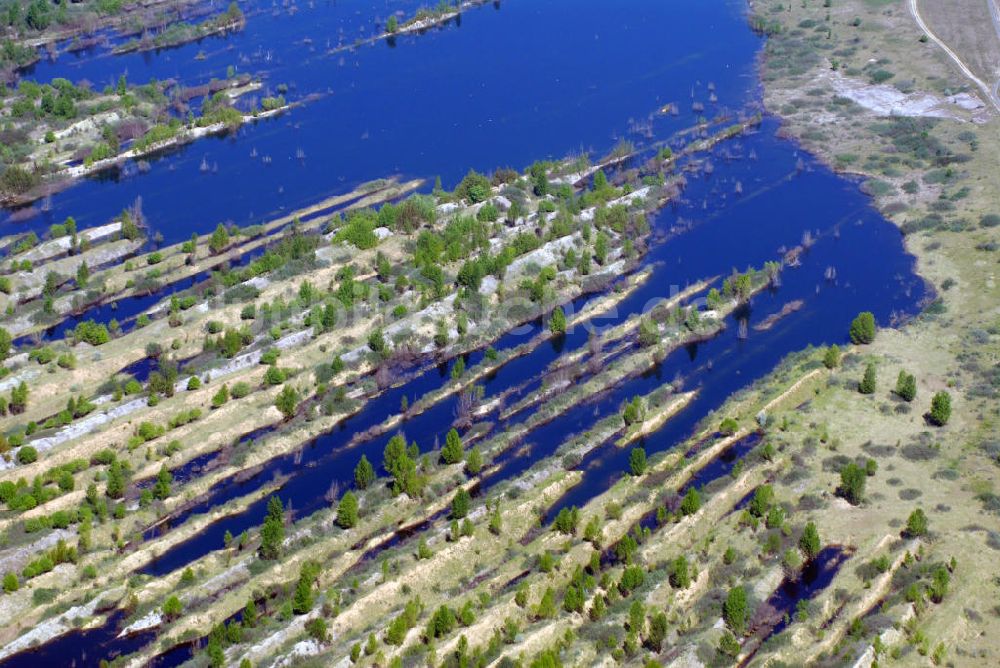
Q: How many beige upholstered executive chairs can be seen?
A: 0